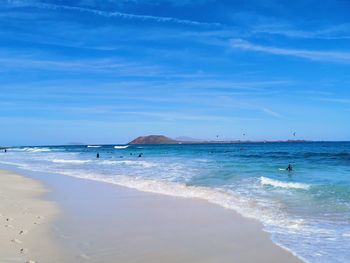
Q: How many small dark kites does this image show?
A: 3